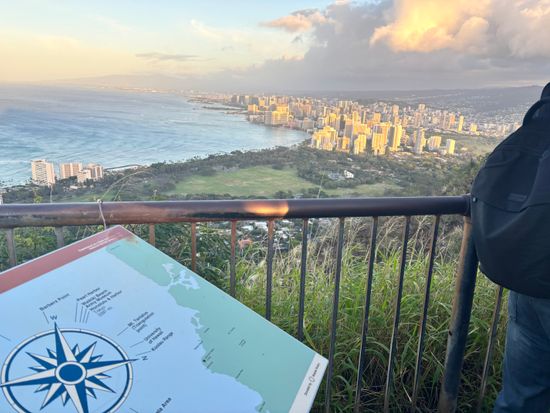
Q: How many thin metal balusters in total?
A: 12